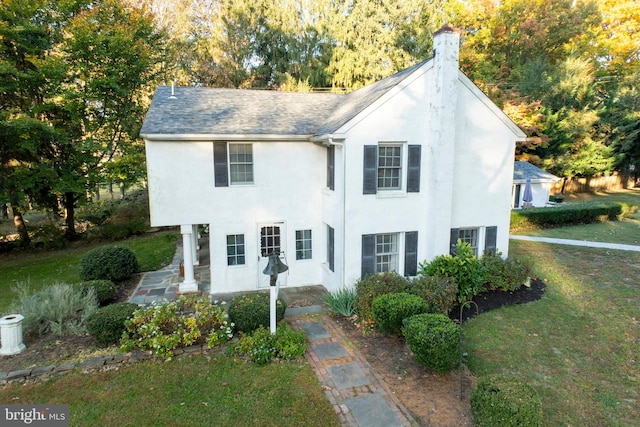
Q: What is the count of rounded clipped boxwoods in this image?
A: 7